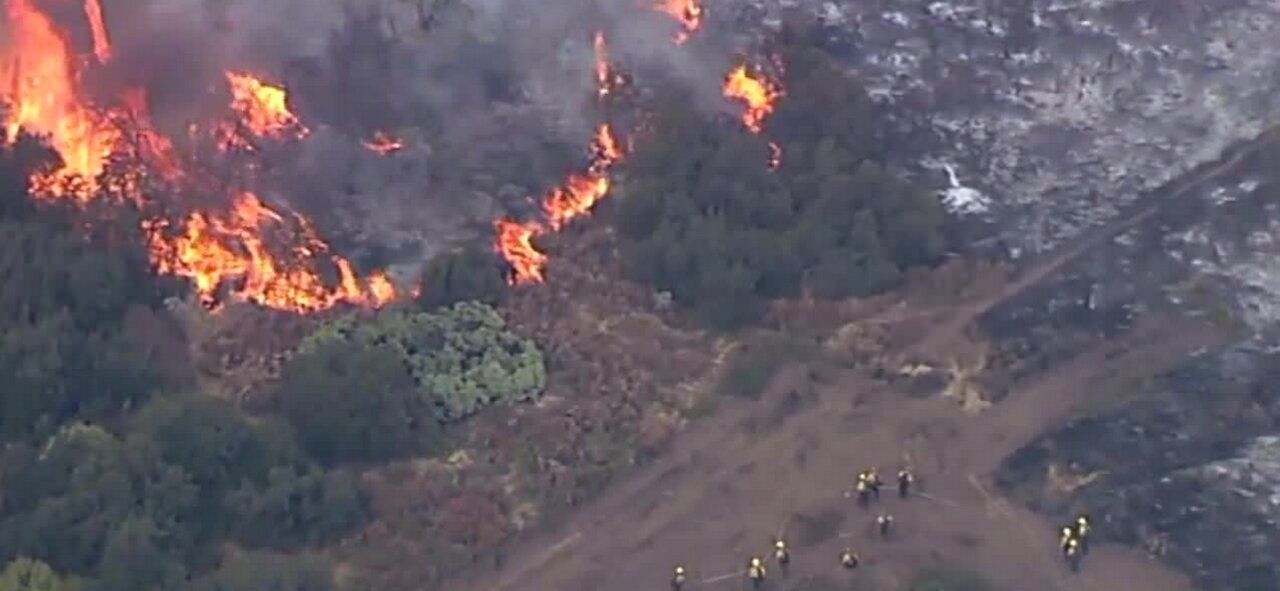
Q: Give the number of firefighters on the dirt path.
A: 11